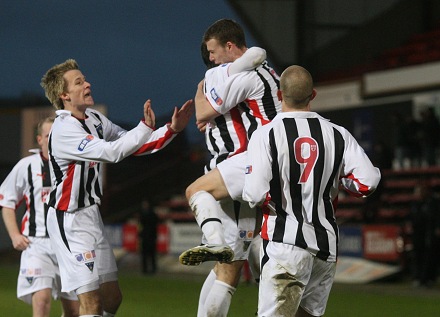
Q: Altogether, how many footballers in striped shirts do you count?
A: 5